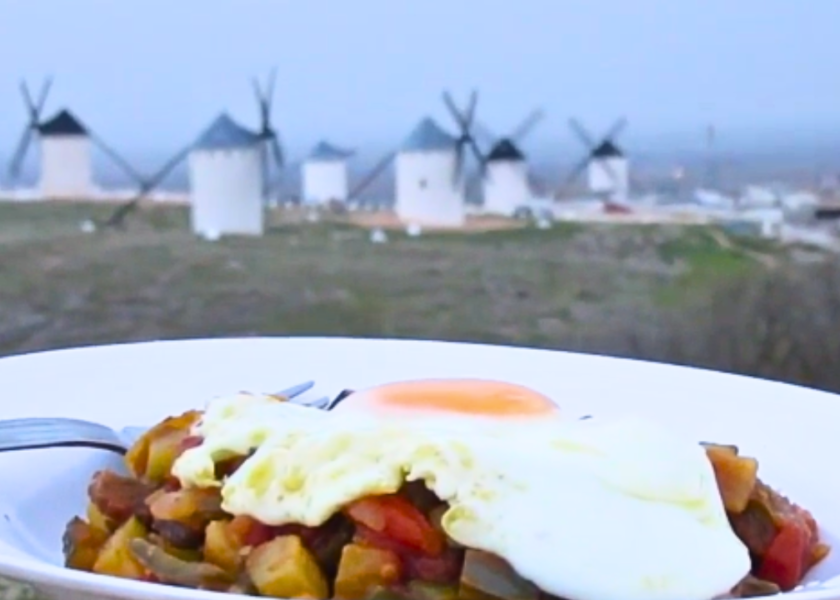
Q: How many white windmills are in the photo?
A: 6